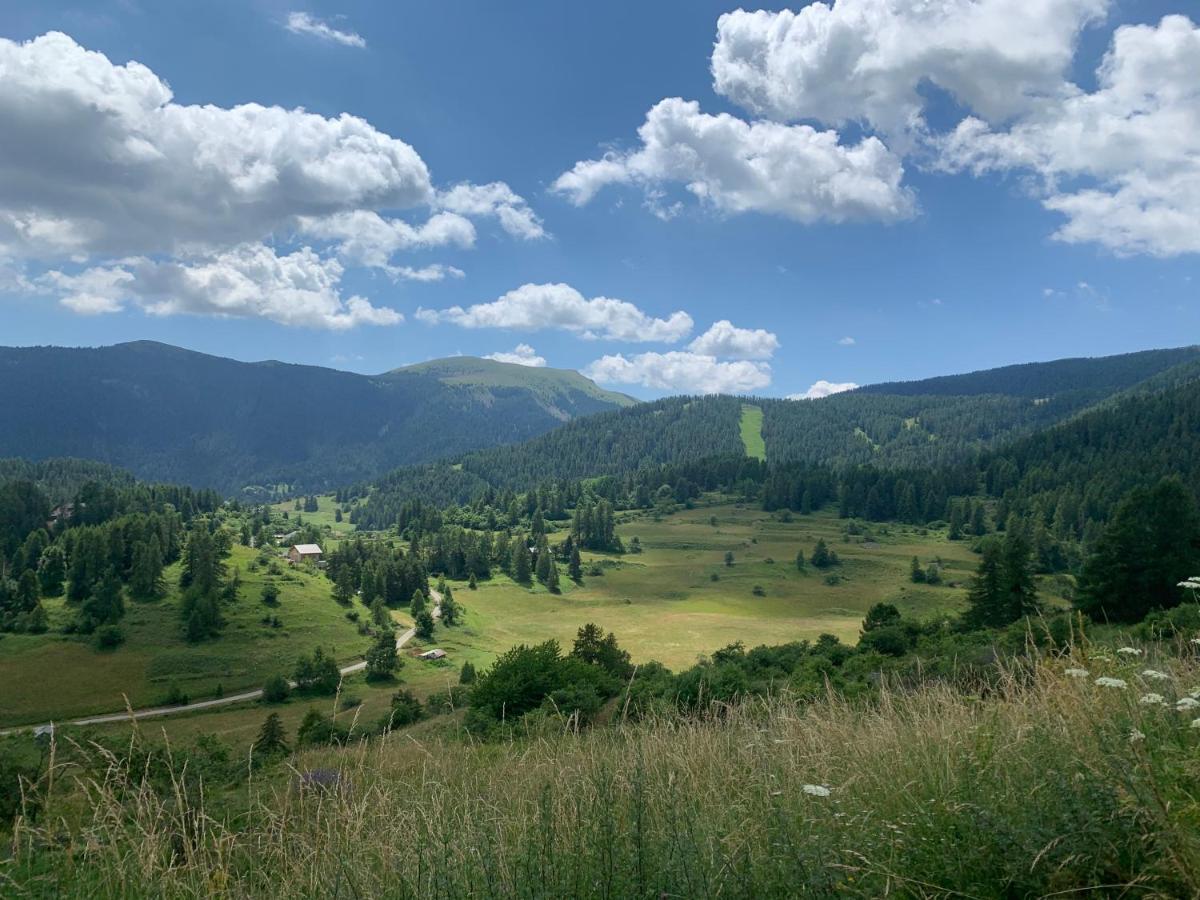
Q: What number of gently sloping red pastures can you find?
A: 0